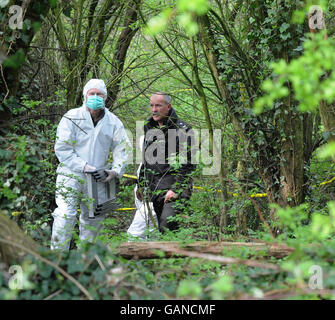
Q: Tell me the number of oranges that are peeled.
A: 0